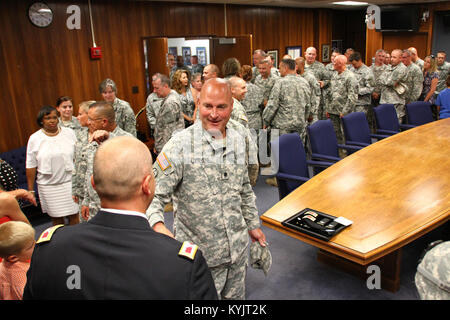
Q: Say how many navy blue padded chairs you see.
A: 5